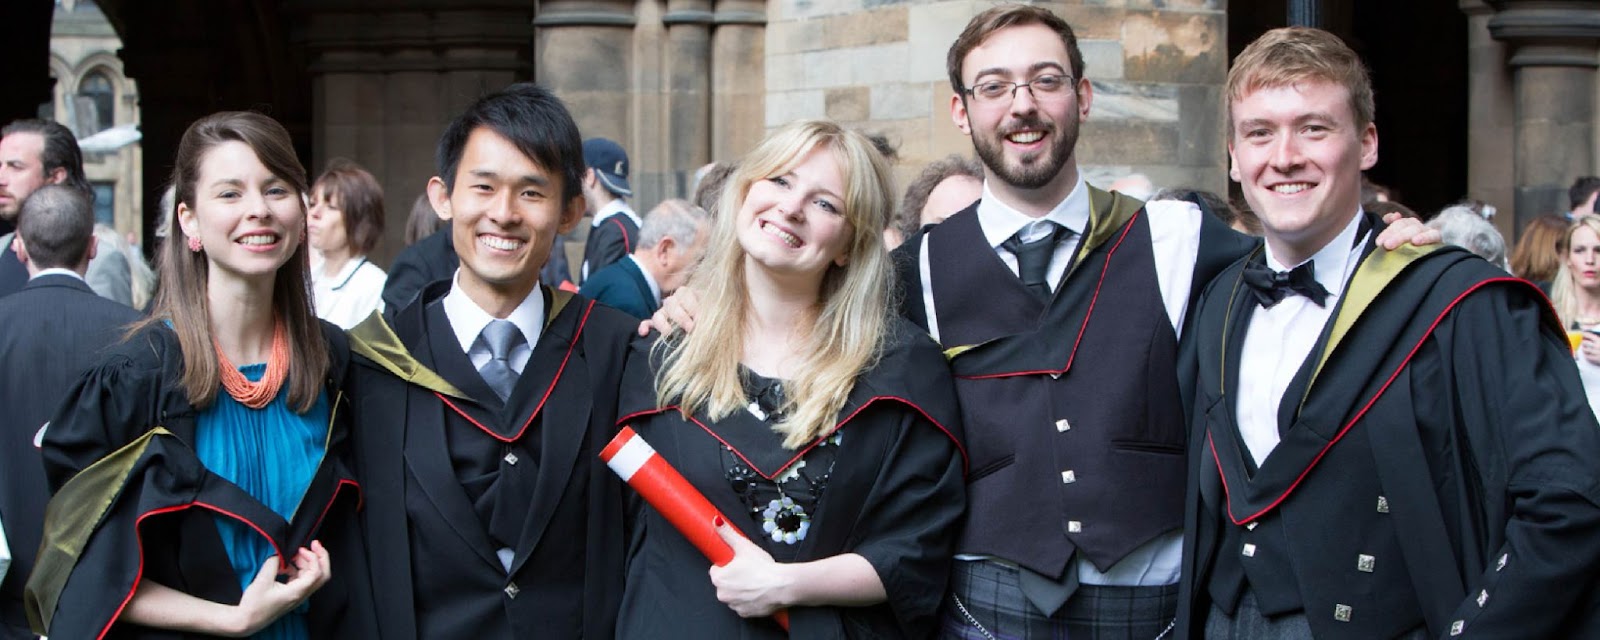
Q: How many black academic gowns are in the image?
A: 5